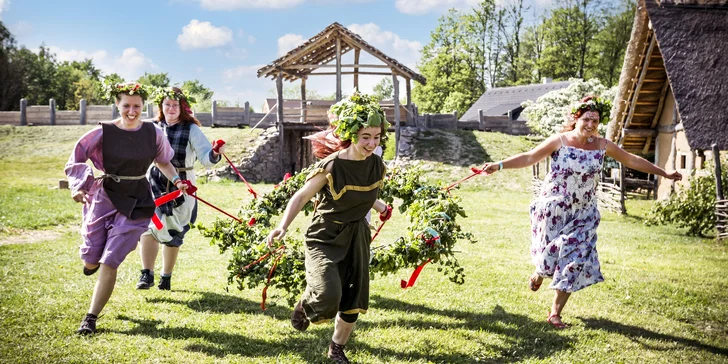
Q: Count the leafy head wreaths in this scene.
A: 4